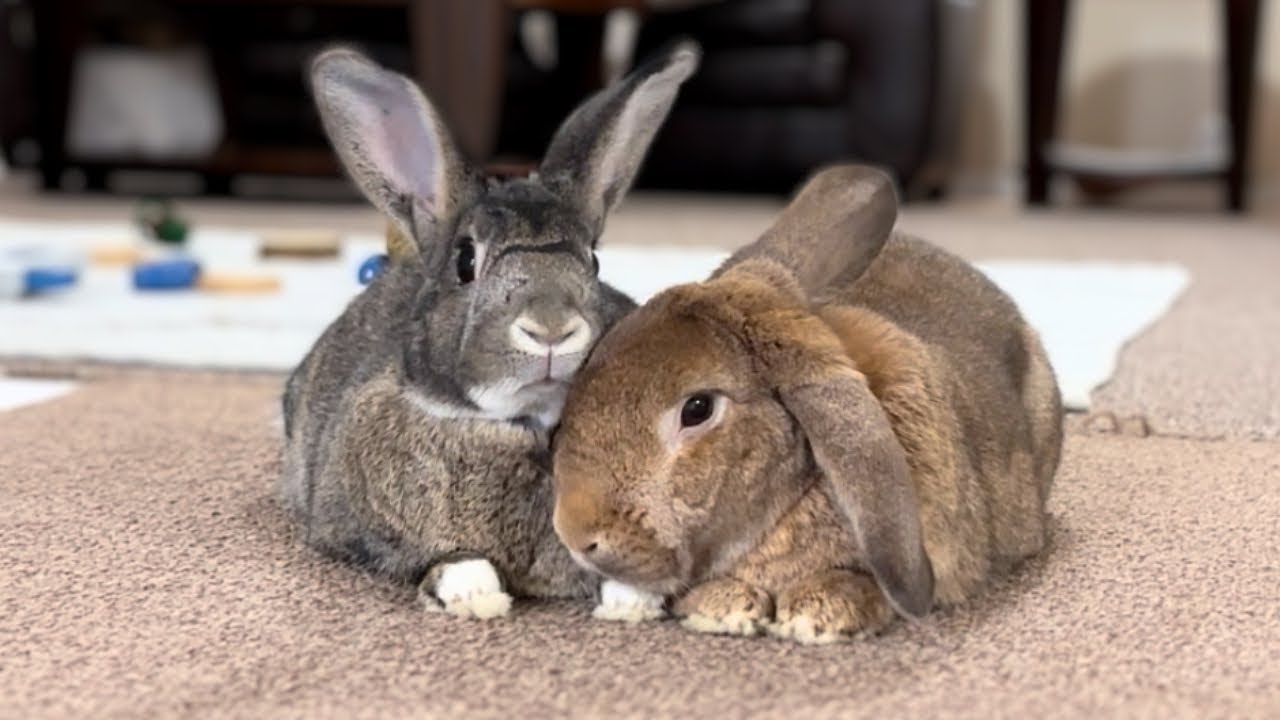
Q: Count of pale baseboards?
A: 1